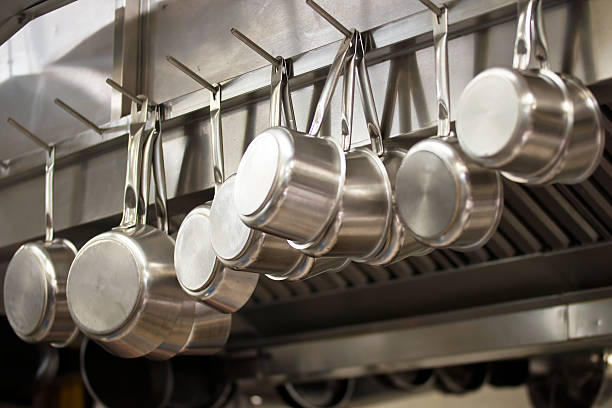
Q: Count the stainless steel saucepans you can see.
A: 13